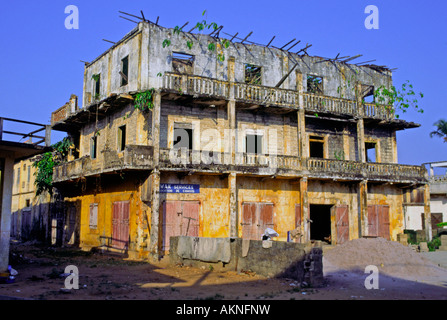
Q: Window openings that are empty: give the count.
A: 12